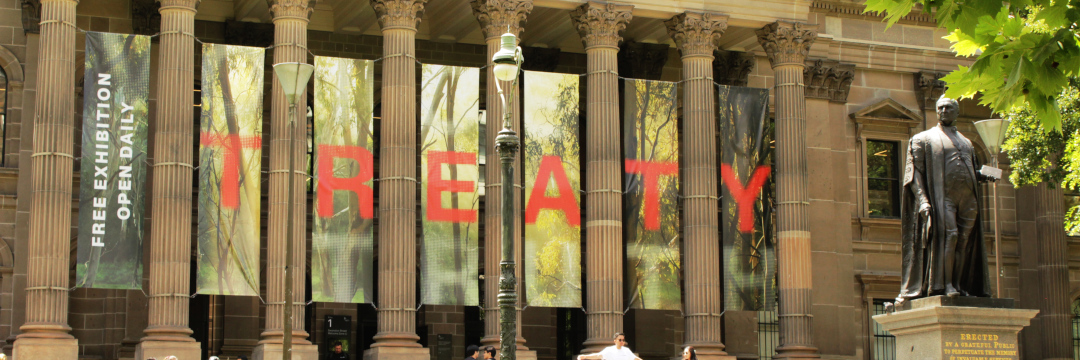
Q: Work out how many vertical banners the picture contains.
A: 7